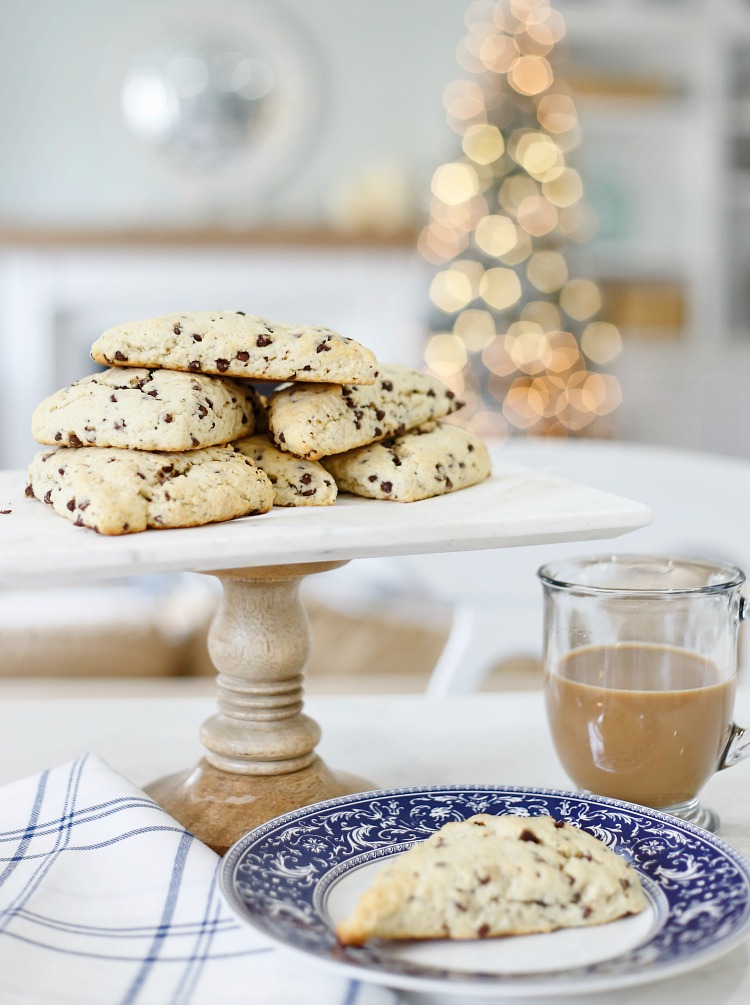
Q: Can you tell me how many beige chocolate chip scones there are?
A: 7